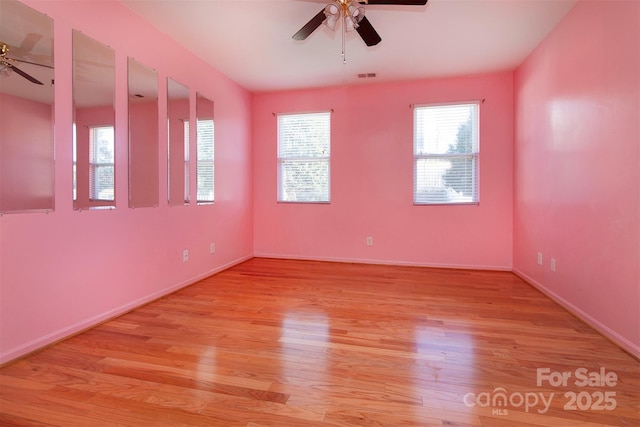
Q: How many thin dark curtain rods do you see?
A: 2